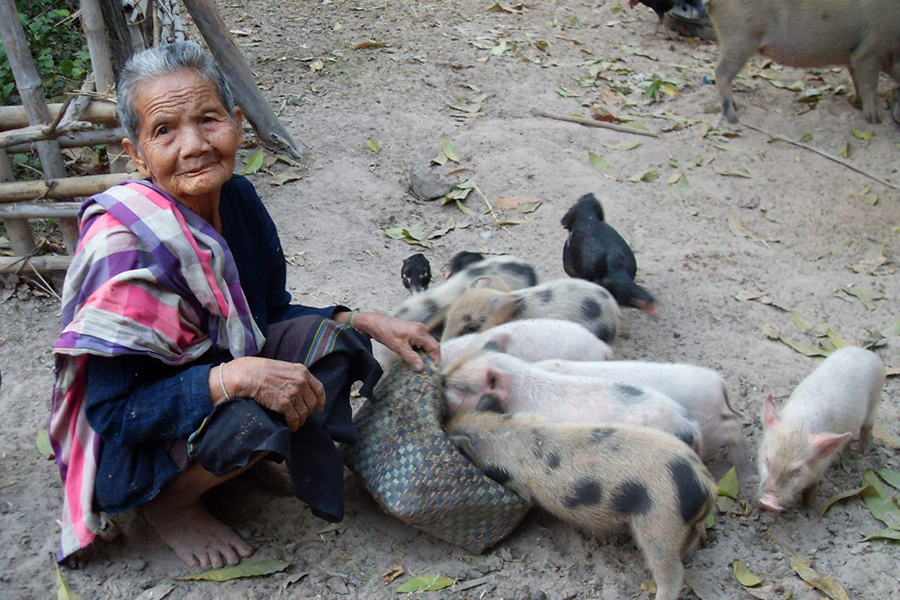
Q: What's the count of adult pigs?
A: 1